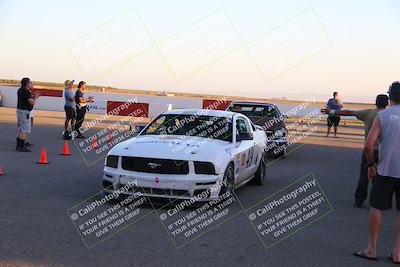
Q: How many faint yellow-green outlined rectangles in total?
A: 9